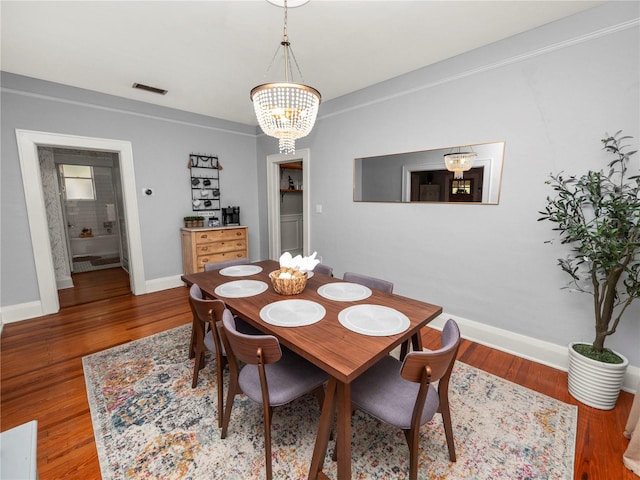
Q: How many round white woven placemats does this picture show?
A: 6